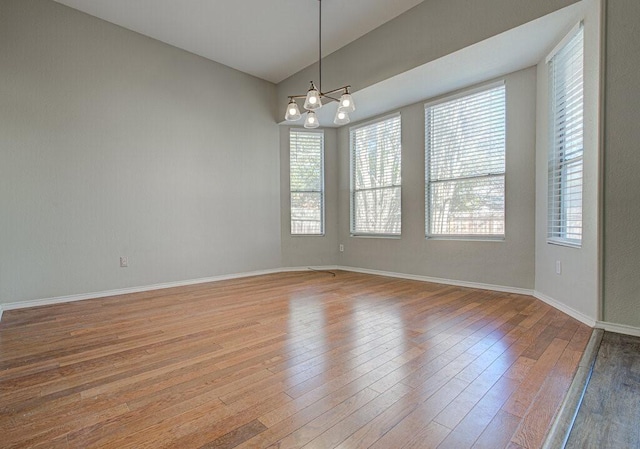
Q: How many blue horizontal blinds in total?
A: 0